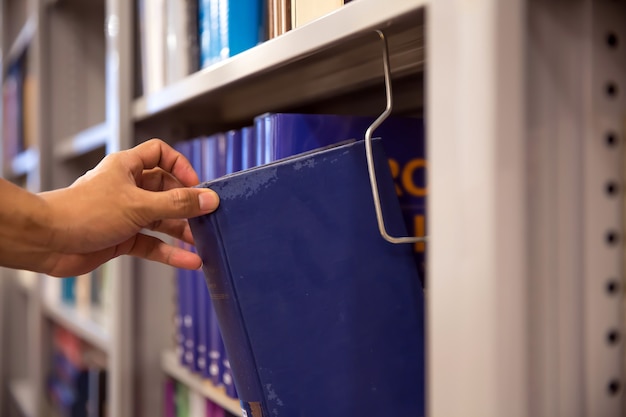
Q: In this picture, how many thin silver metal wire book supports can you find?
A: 1